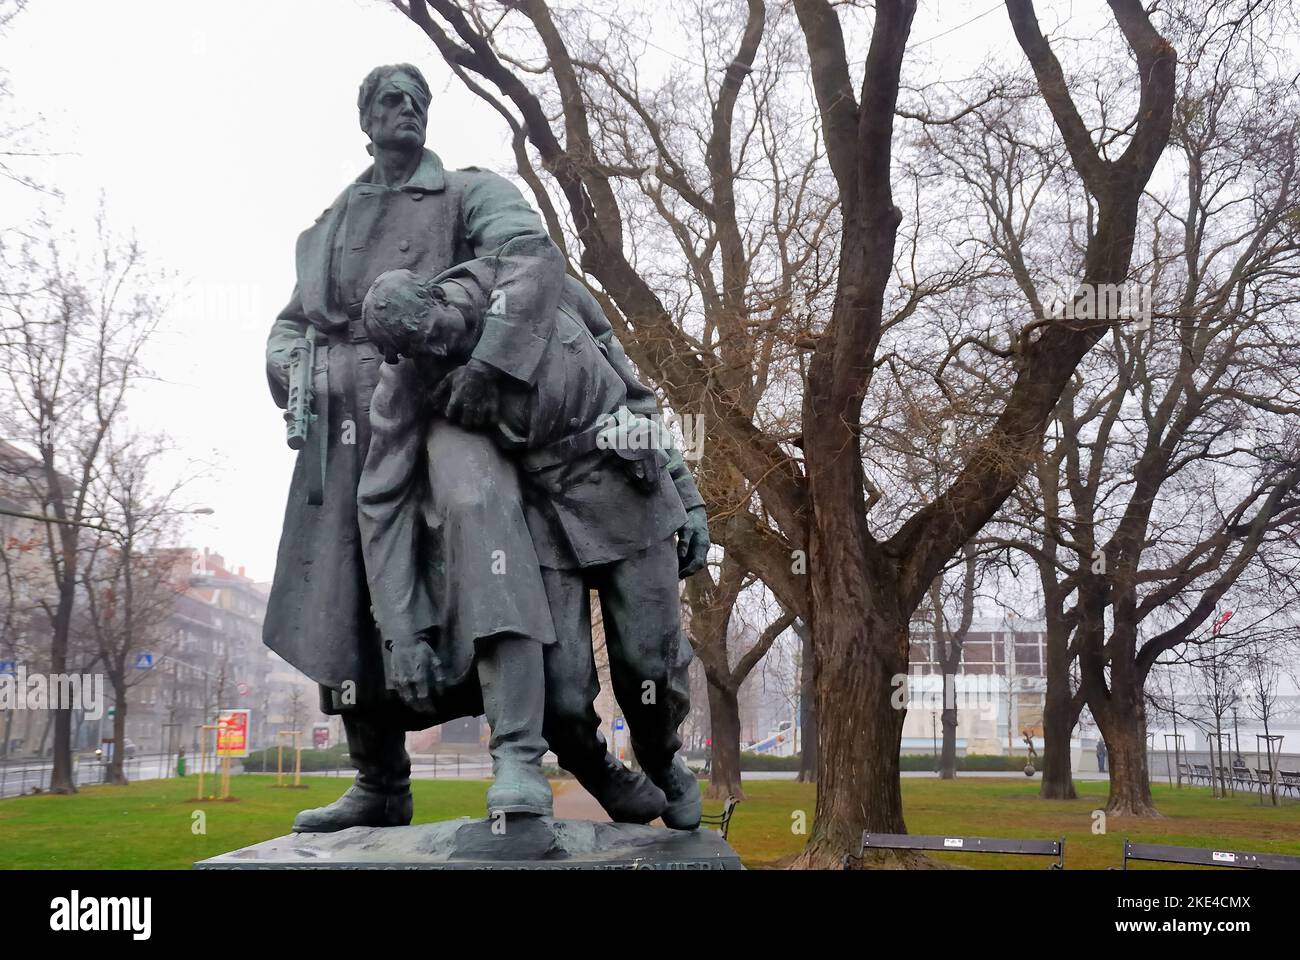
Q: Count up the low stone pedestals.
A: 1